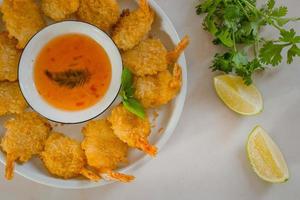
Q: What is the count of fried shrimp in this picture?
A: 12